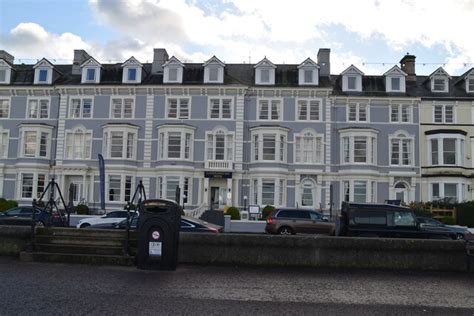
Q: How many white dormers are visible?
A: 12